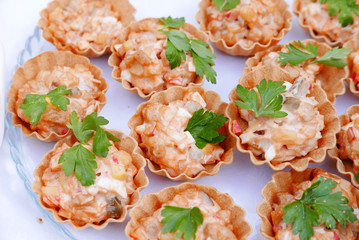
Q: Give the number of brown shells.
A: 13